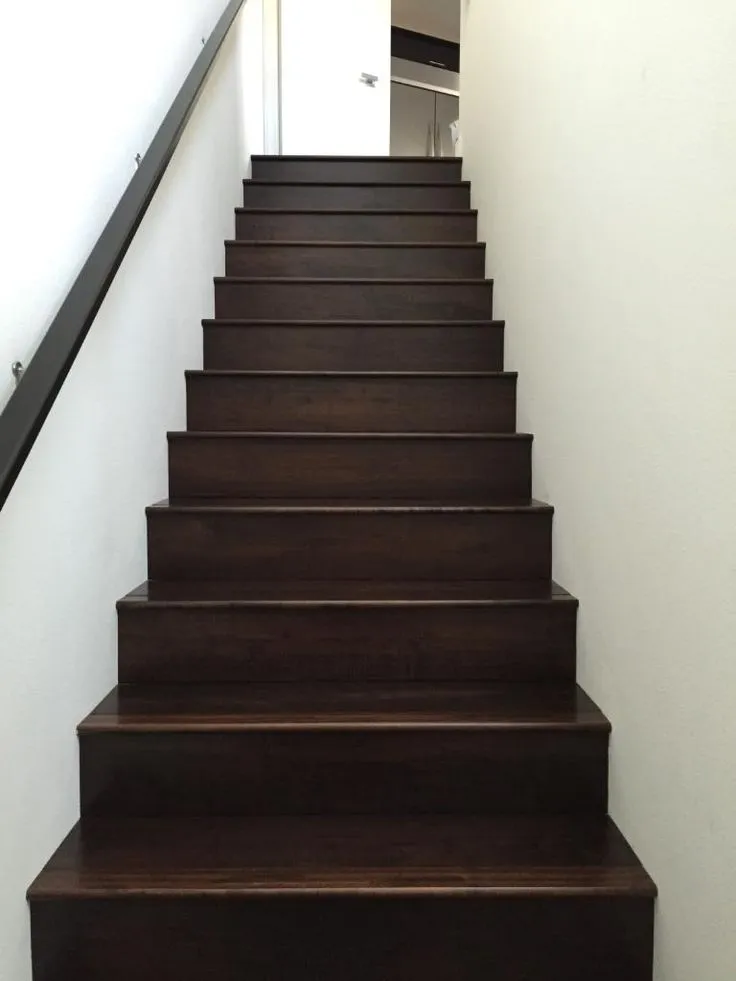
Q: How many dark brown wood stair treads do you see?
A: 12